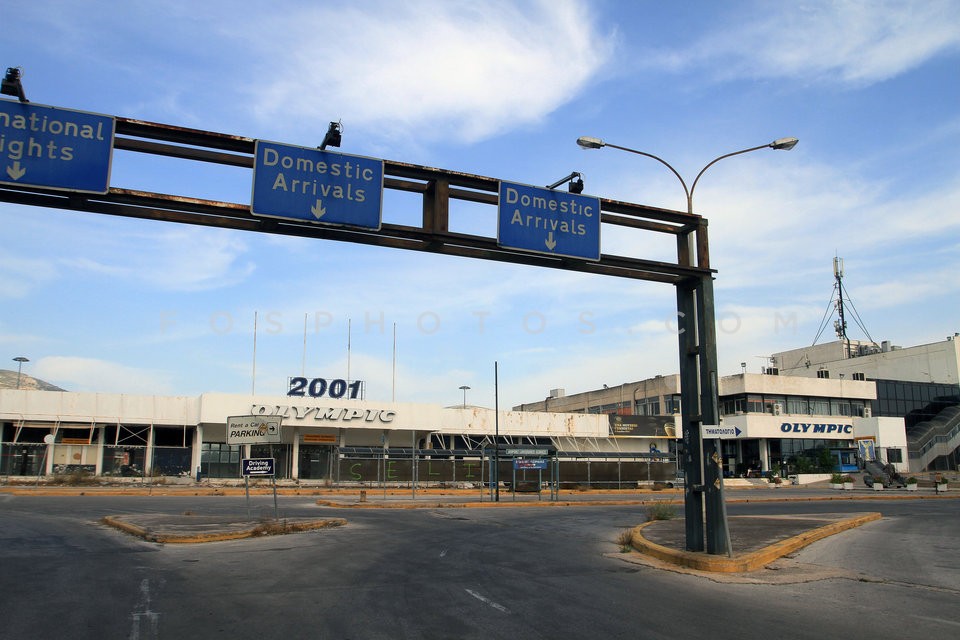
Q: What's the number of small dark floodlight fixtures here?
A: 3